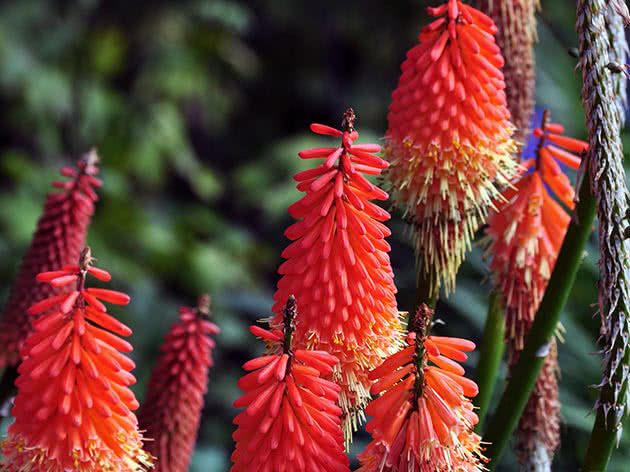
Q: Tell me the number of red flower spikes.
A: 8